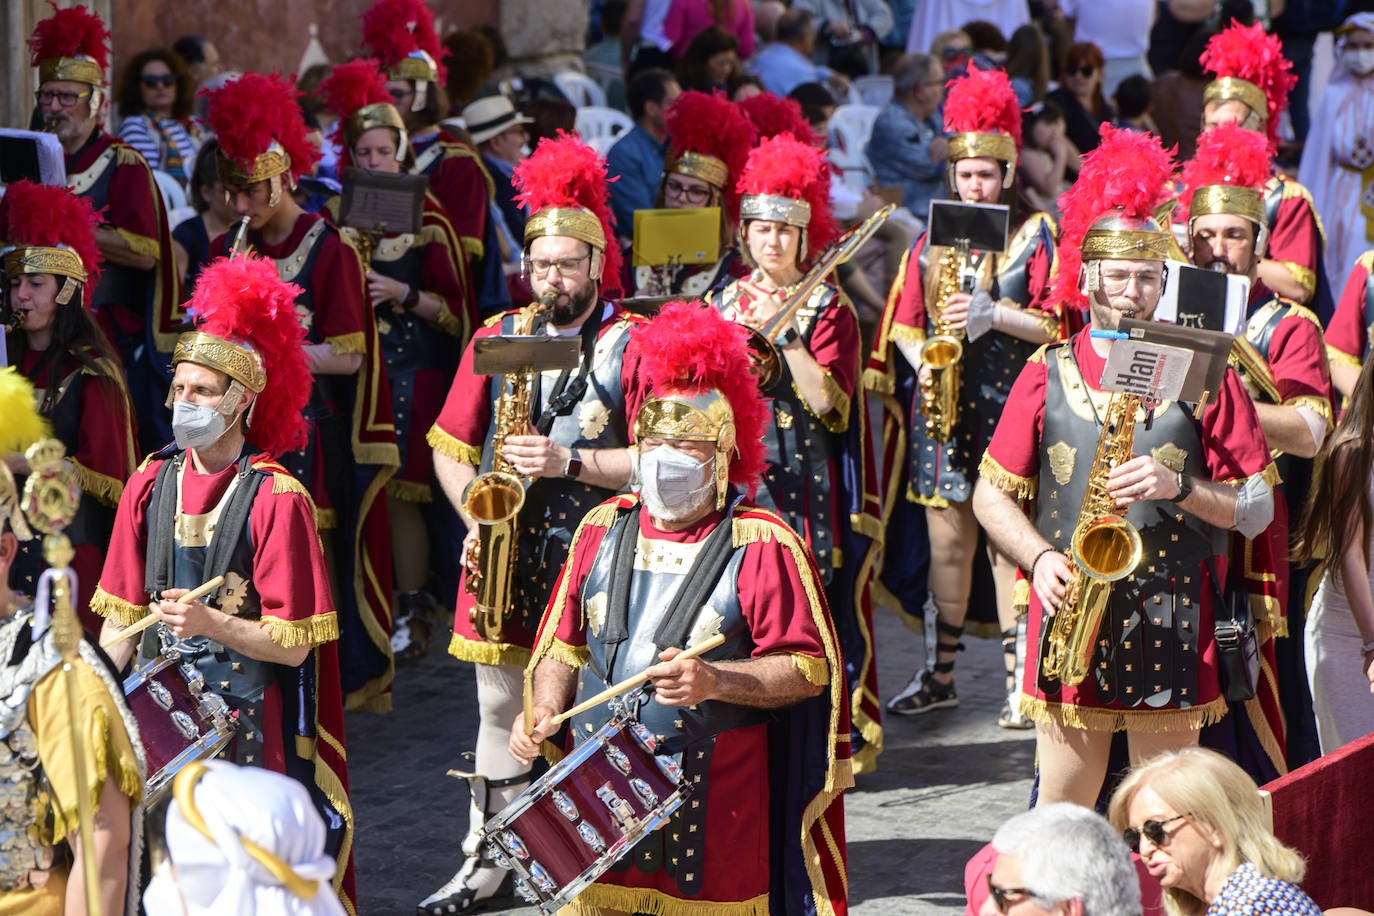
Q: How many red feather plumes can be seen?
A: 15